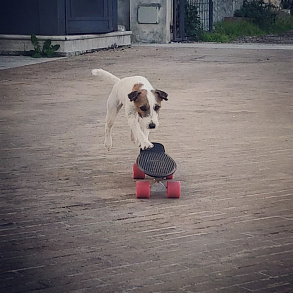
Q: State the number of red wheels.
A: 4